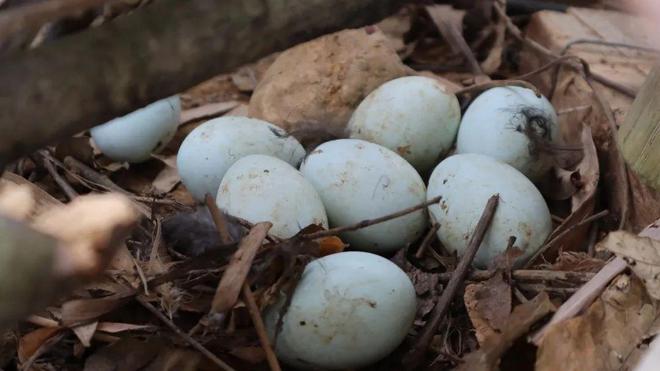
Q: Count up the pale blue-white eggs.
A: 8